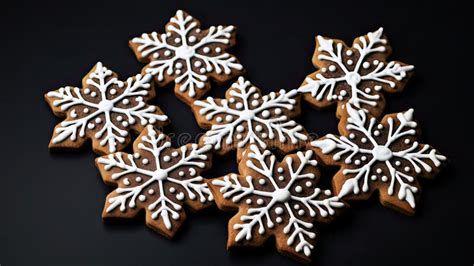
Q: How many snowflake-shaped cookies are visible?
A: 7